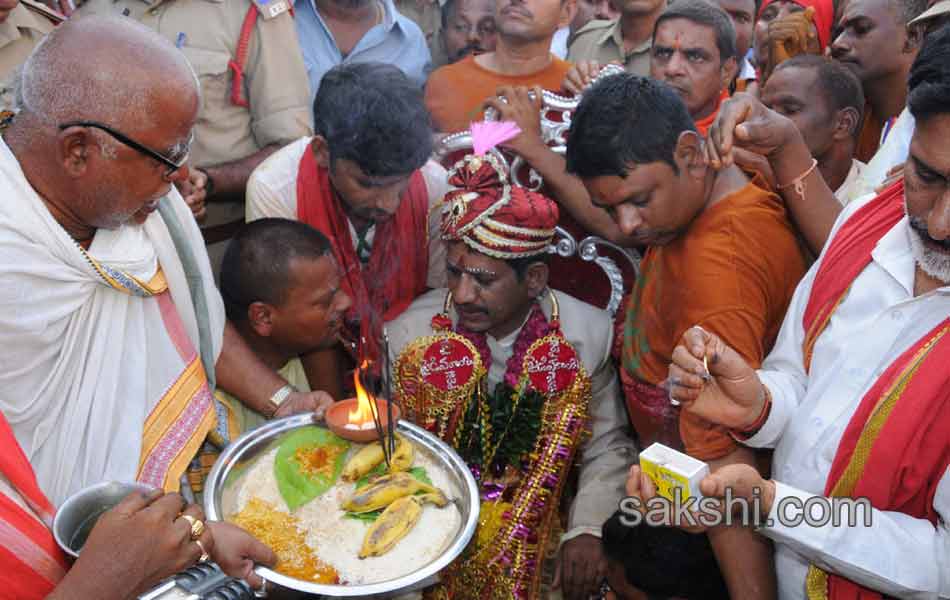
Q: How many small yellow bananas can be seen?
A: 4